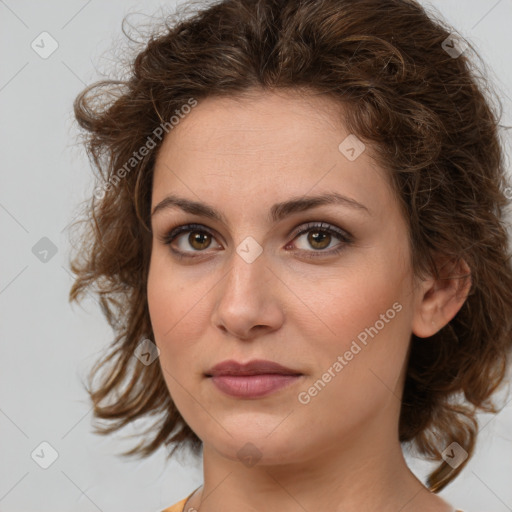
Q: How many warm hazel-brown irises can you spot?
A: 2